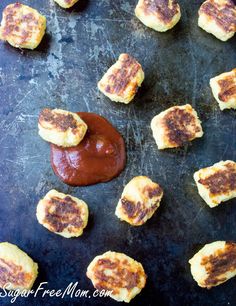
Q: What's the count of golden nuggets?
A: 14